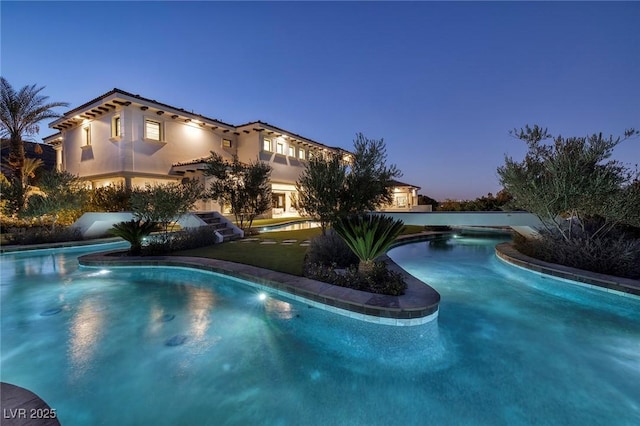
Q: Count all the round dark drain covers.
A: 3